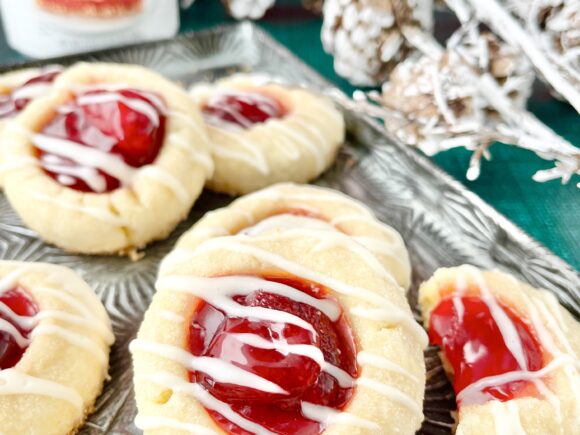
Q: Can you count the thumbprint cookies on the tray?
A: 7